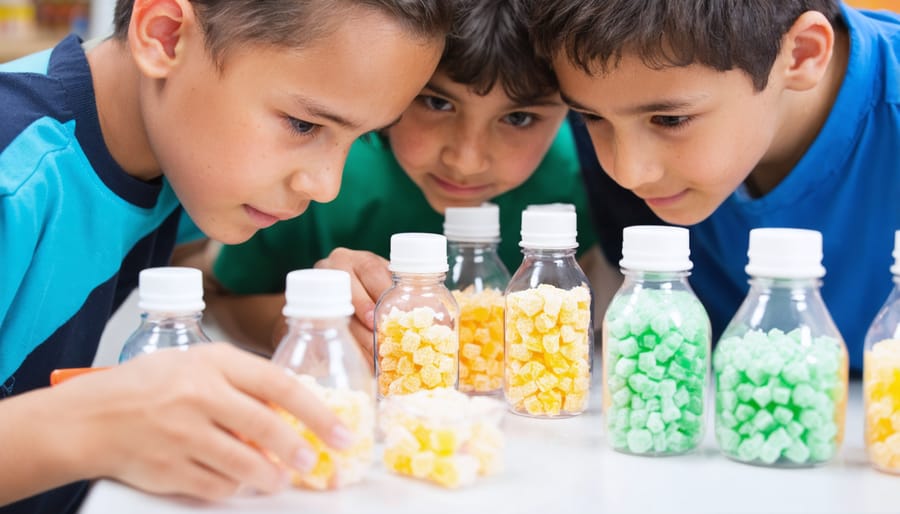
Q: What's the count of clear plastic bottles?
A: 8